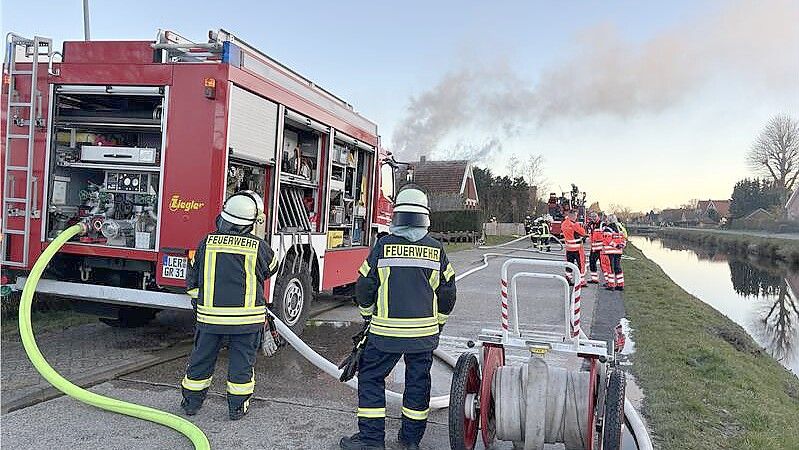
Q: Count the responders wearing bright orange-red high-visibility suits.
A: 3